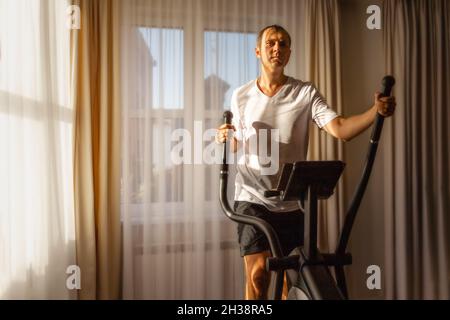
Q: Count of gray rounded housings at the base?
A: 1